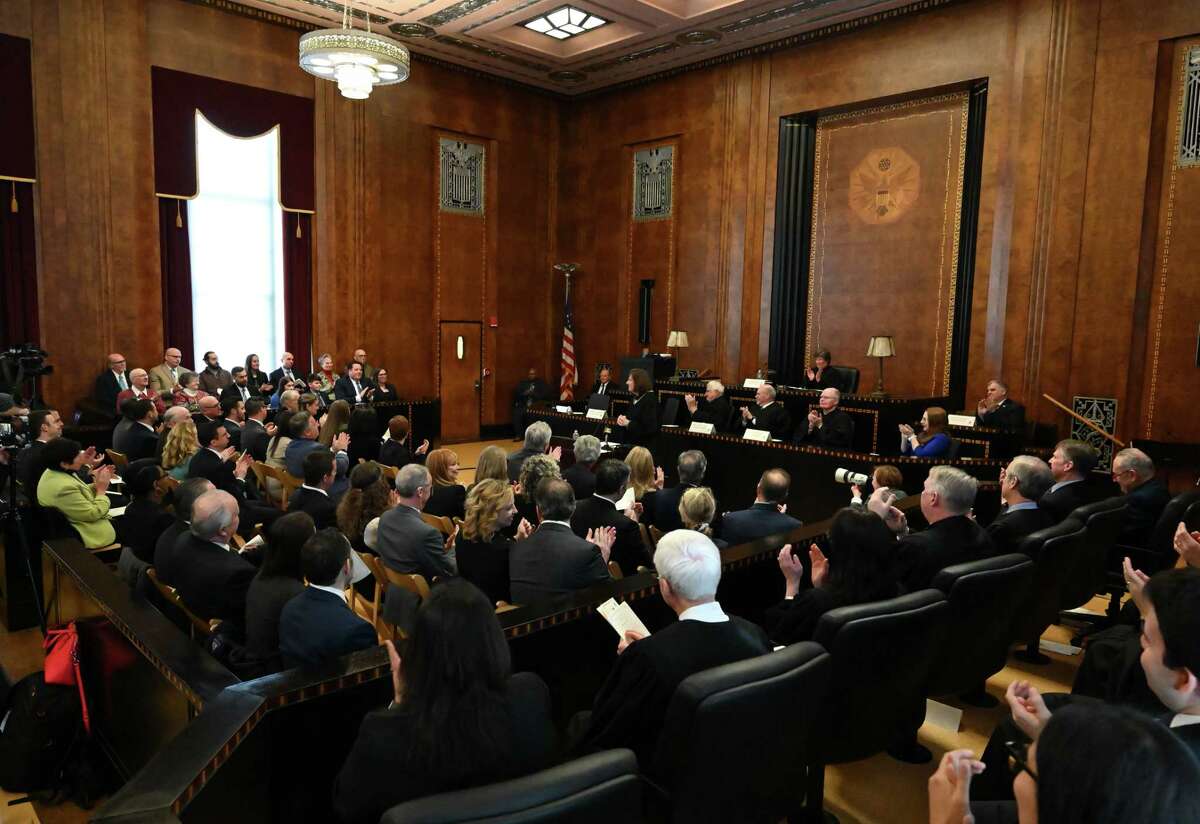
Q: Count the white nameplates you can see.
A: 5